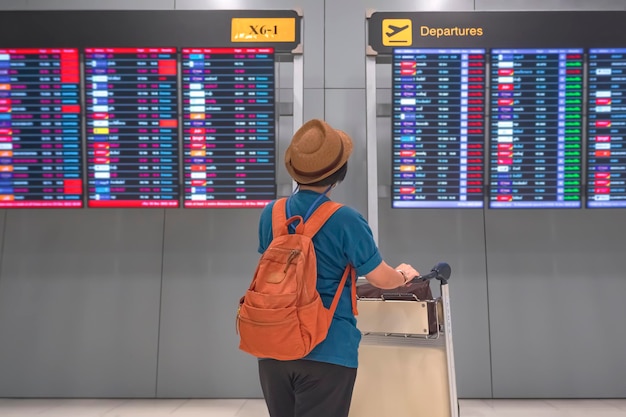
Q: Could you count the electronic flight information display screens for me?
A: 6